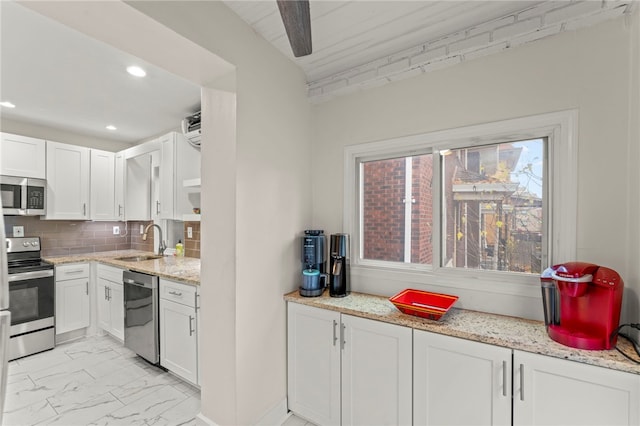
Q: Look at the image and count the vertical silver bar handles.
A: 12